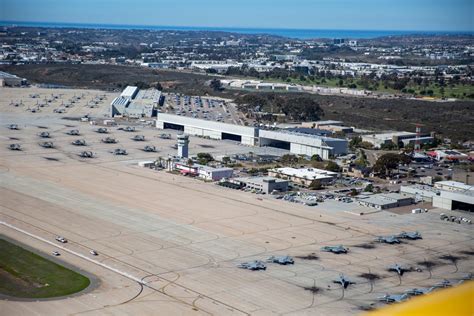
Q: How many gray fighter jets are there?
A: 11